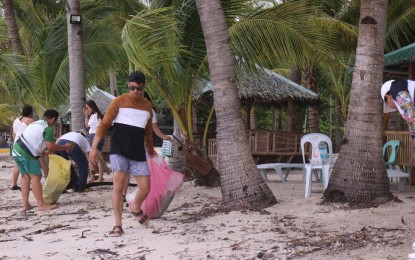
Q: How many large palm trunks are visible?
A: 3